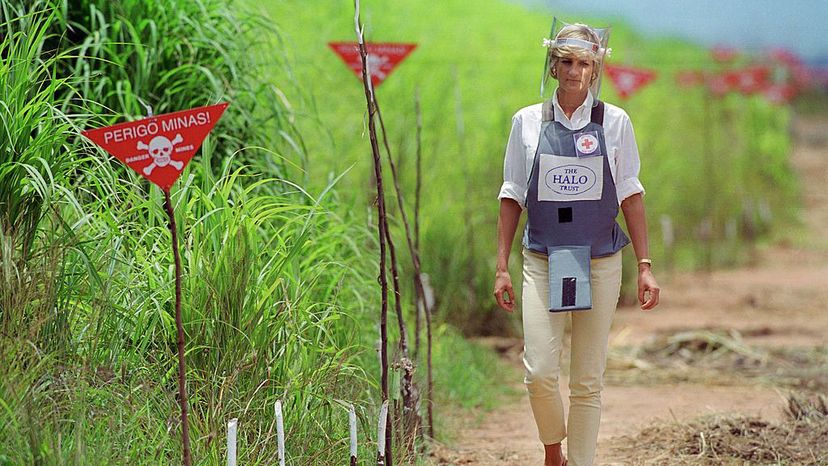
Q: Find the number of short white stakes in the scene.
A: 4